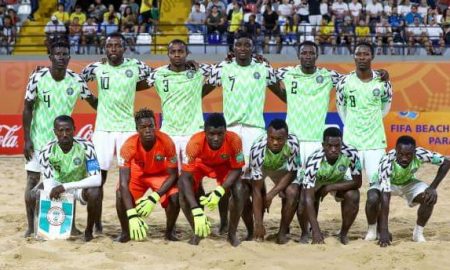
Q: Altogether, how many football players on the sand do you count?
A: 12